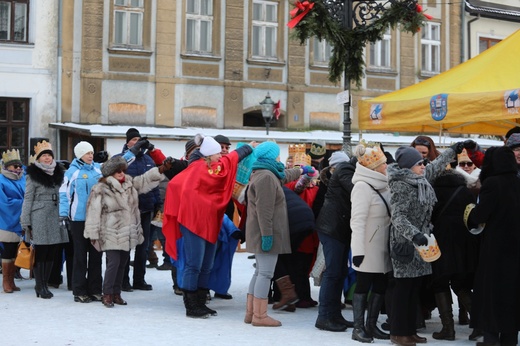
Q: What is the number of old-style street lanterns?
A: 1